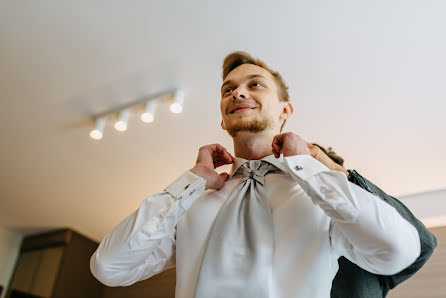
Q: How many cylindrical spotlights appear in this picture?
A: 4